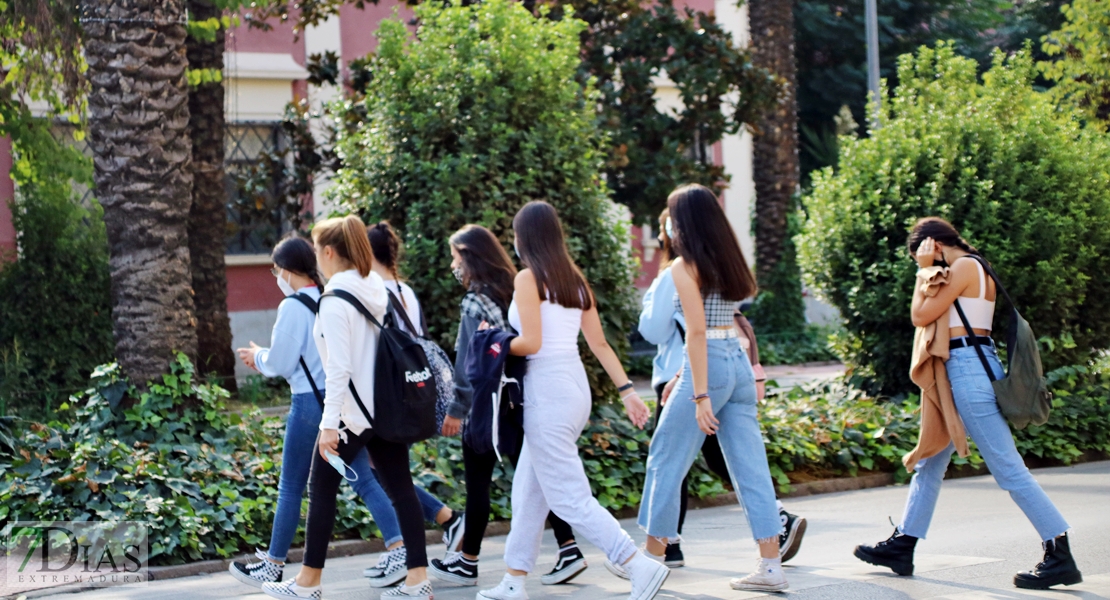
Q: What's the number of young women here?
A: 8